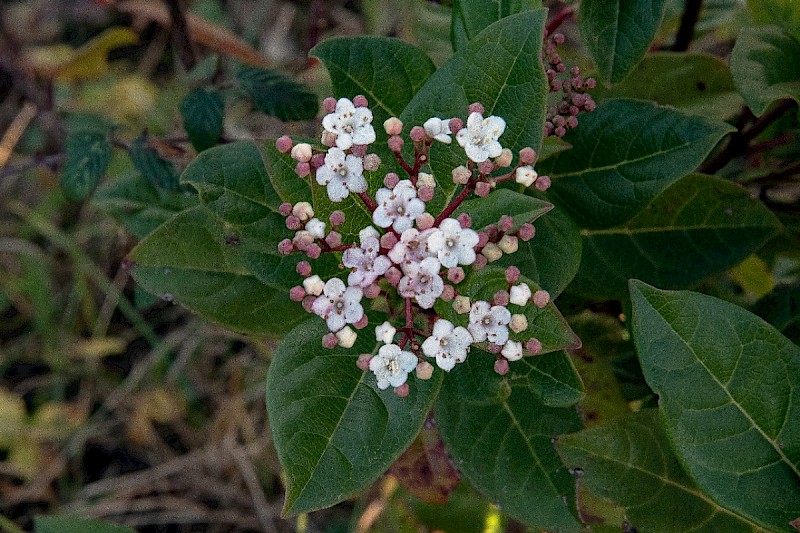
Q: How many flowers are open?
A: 12